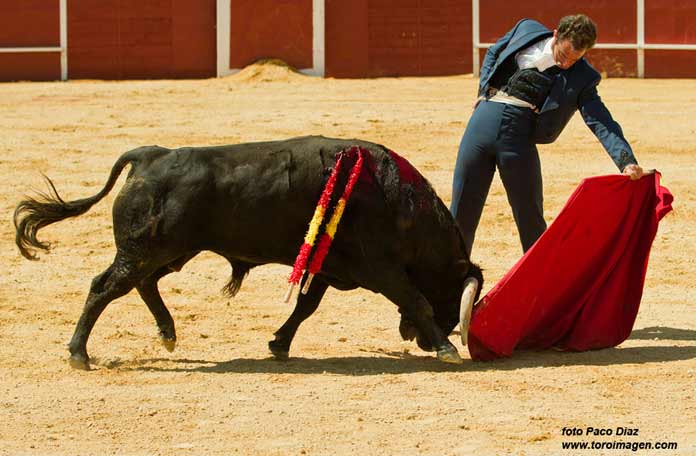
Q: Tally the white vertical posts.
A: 5